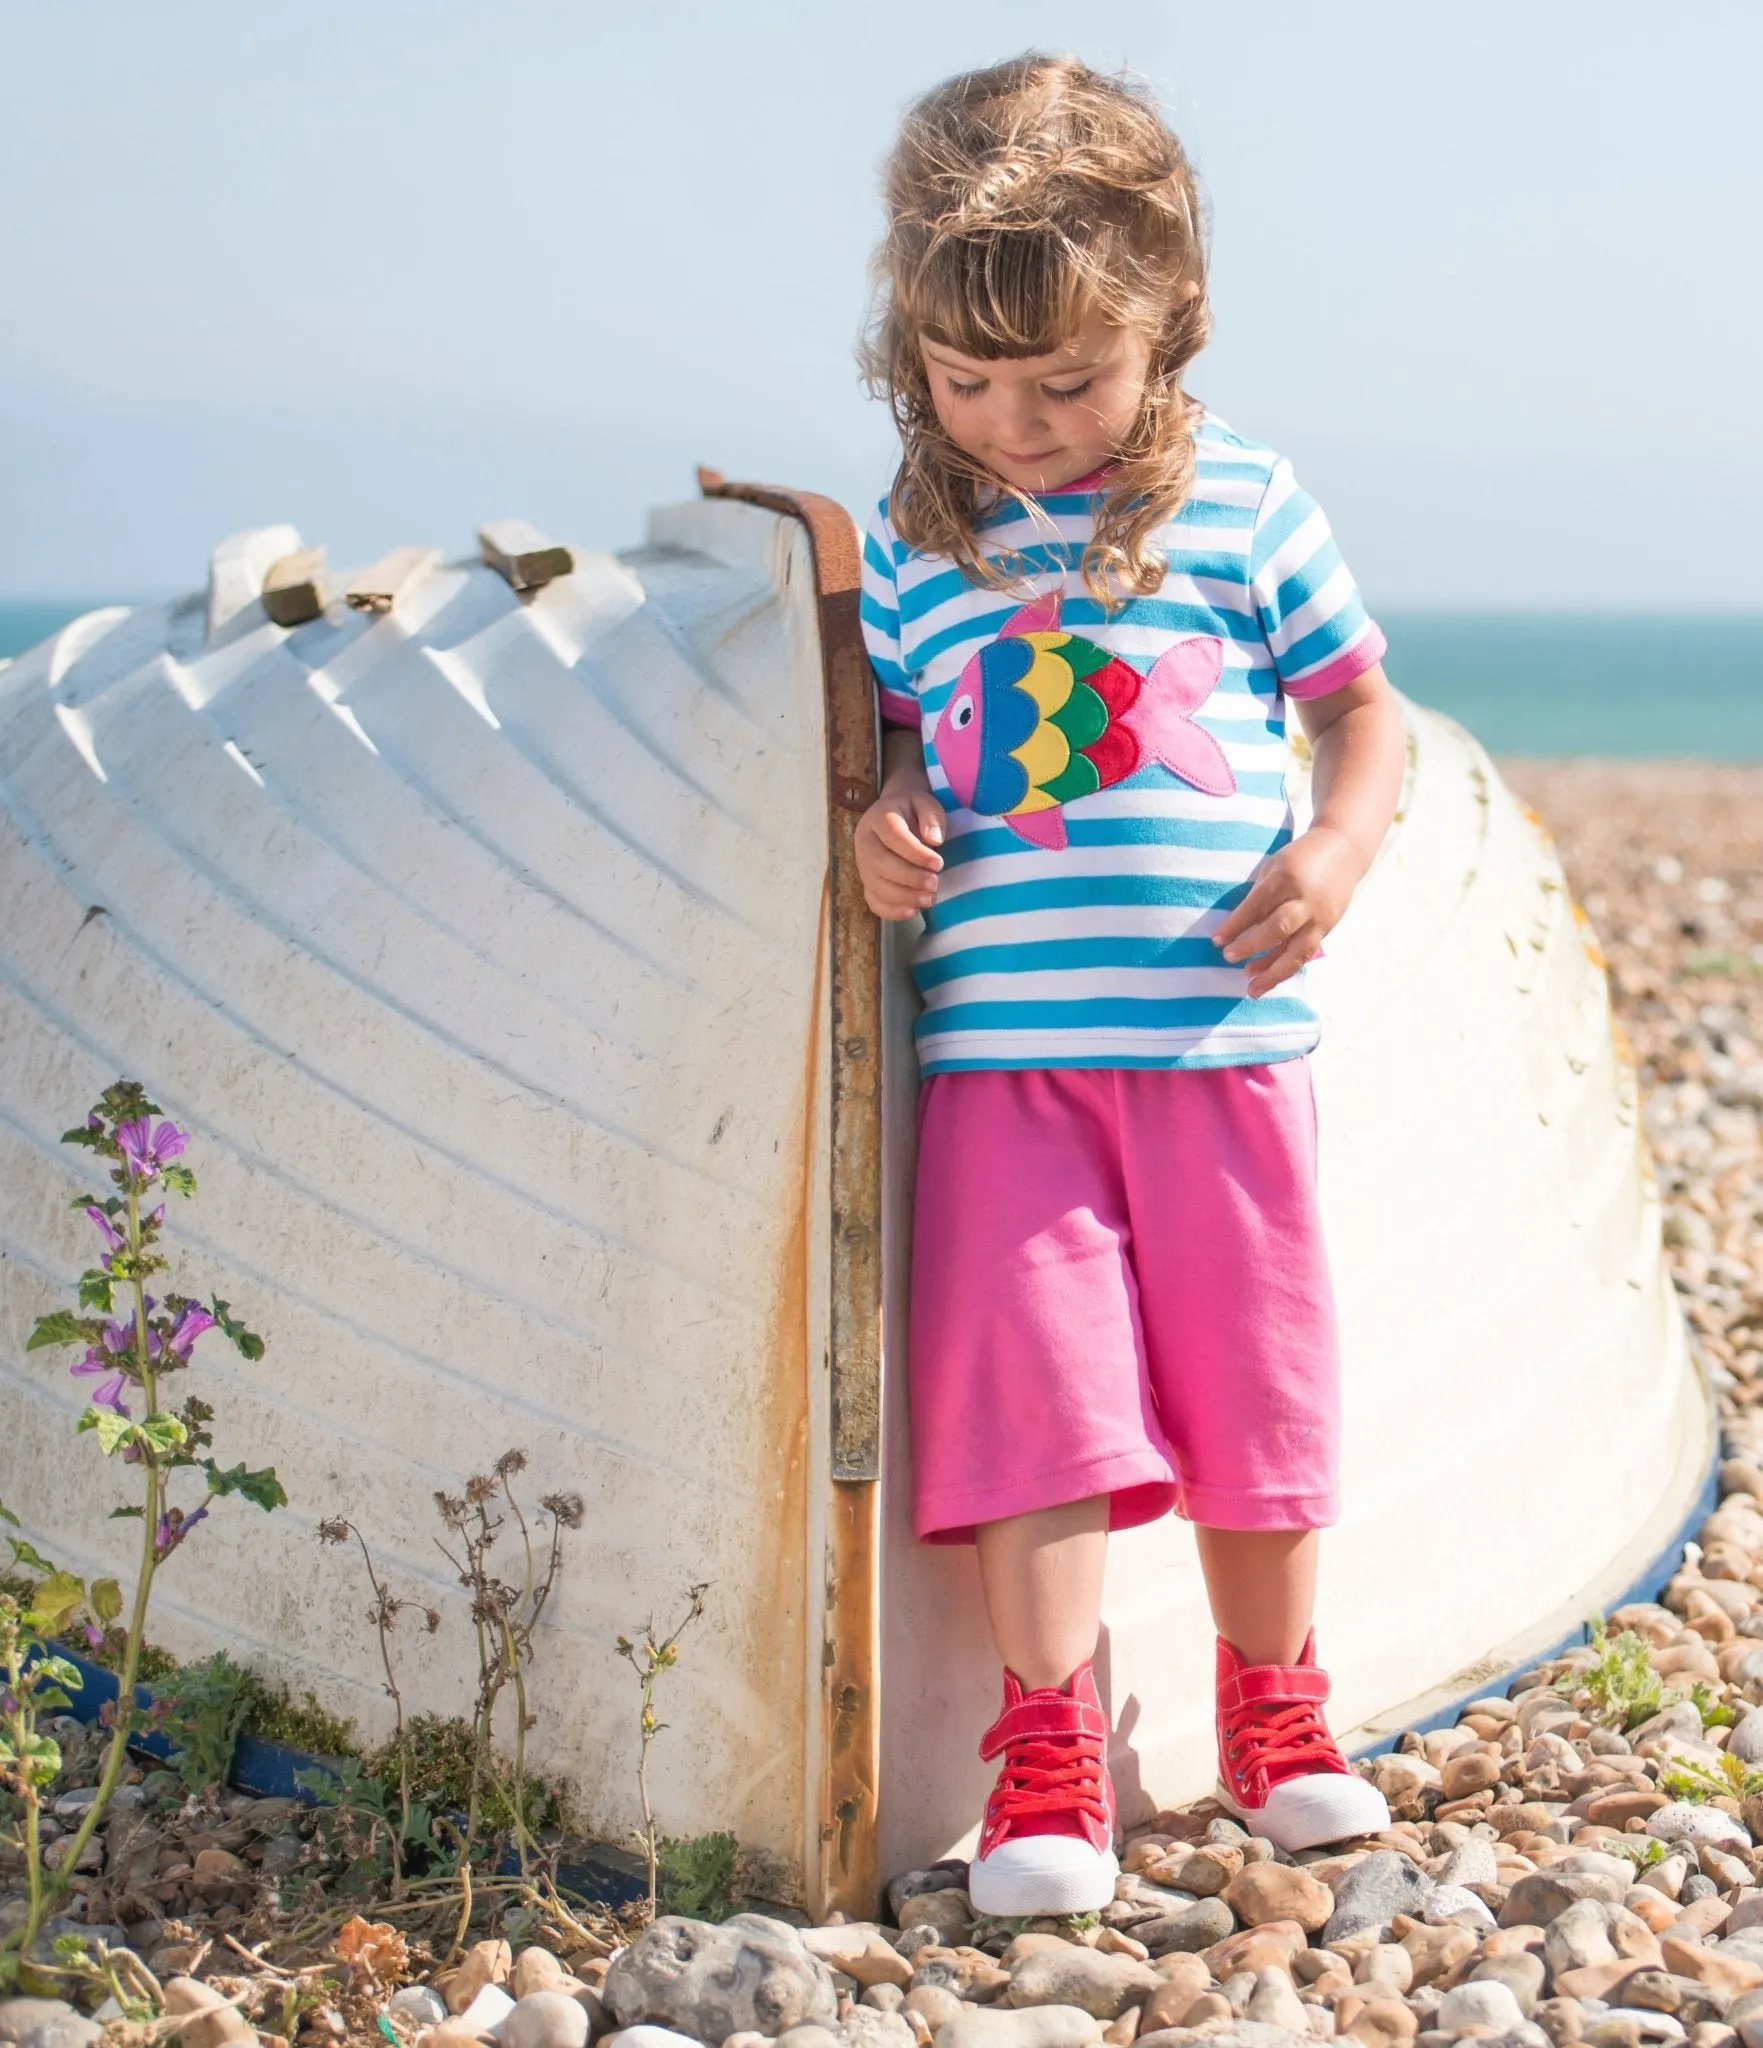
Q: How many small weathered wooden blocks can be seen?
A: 3